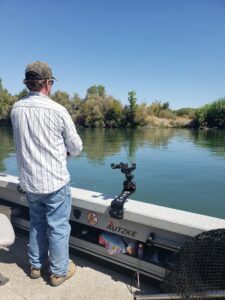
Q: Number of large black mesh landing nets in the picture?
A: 1